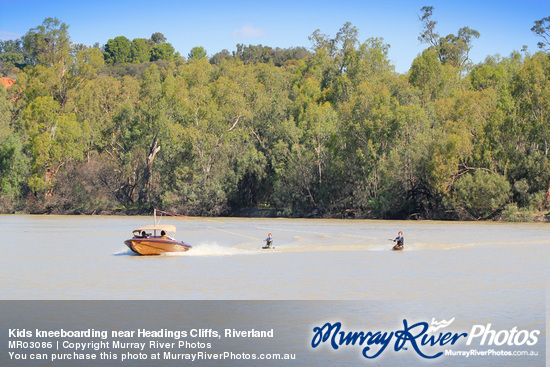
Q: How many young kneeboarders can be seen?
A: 2